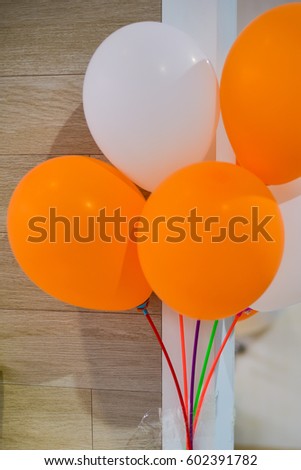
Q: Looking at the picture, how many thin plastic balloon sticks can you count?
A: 5